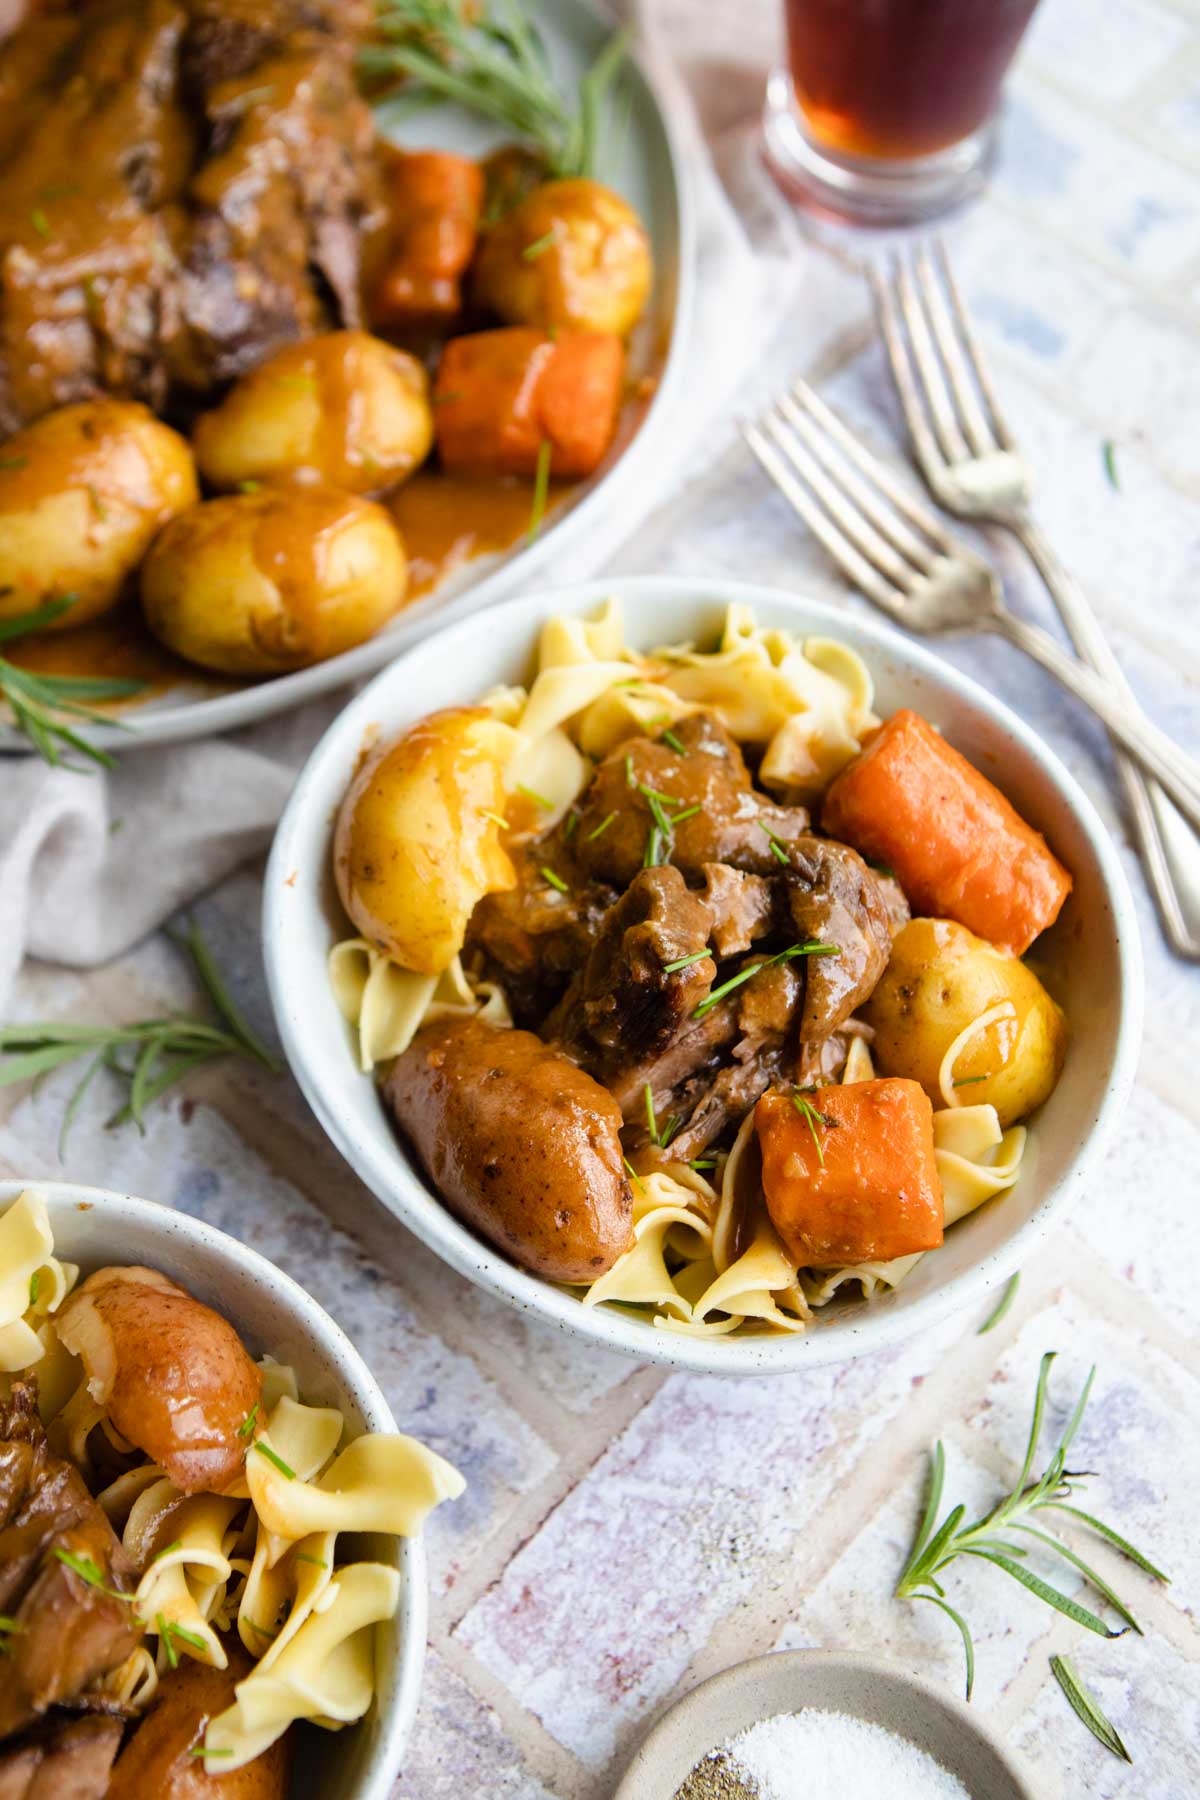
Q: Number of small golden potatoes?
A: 6